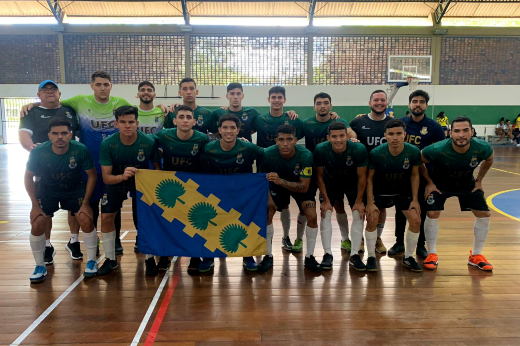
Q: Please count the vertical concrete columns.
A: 4